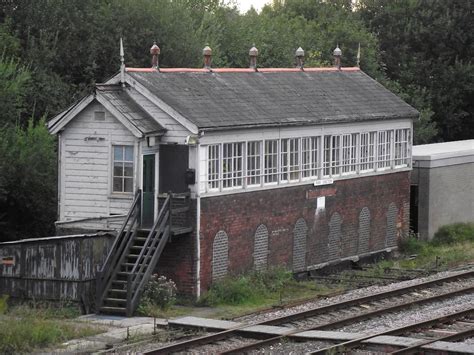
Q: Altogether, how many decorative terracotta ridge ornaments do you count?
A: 5